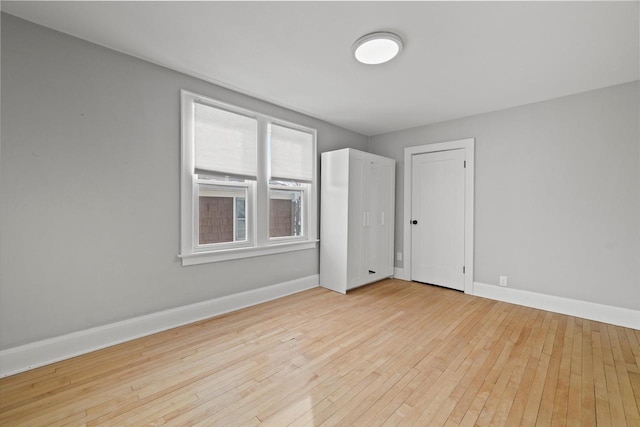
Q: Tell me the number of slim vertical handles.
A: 3